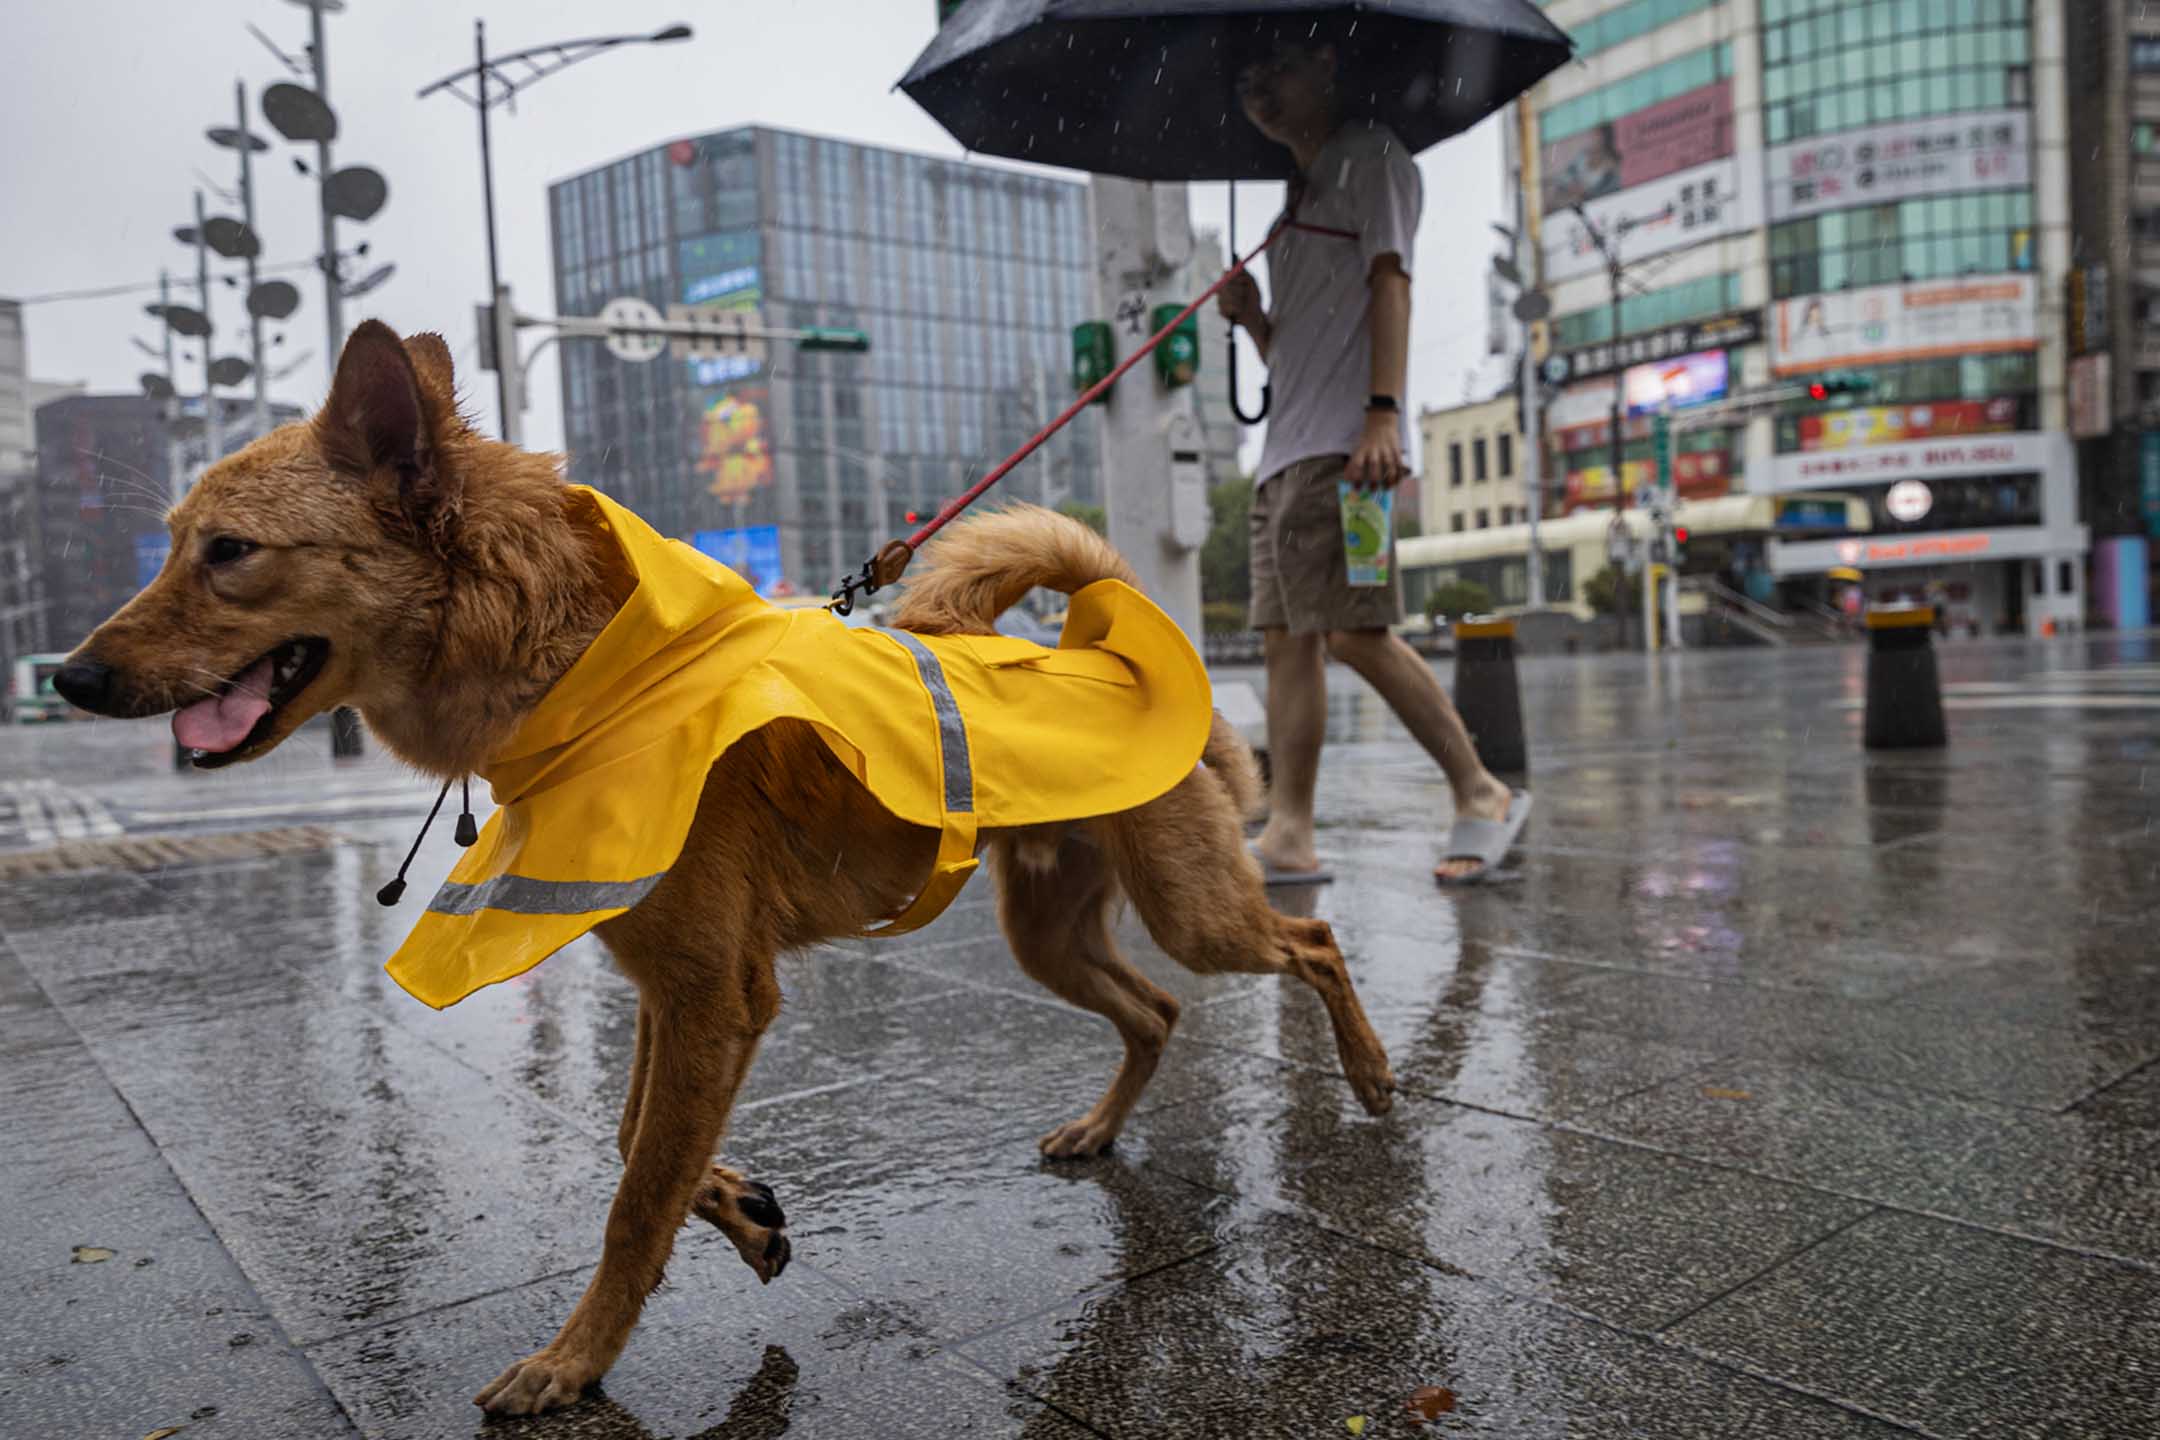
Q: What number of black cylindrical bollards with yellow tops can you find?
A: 2